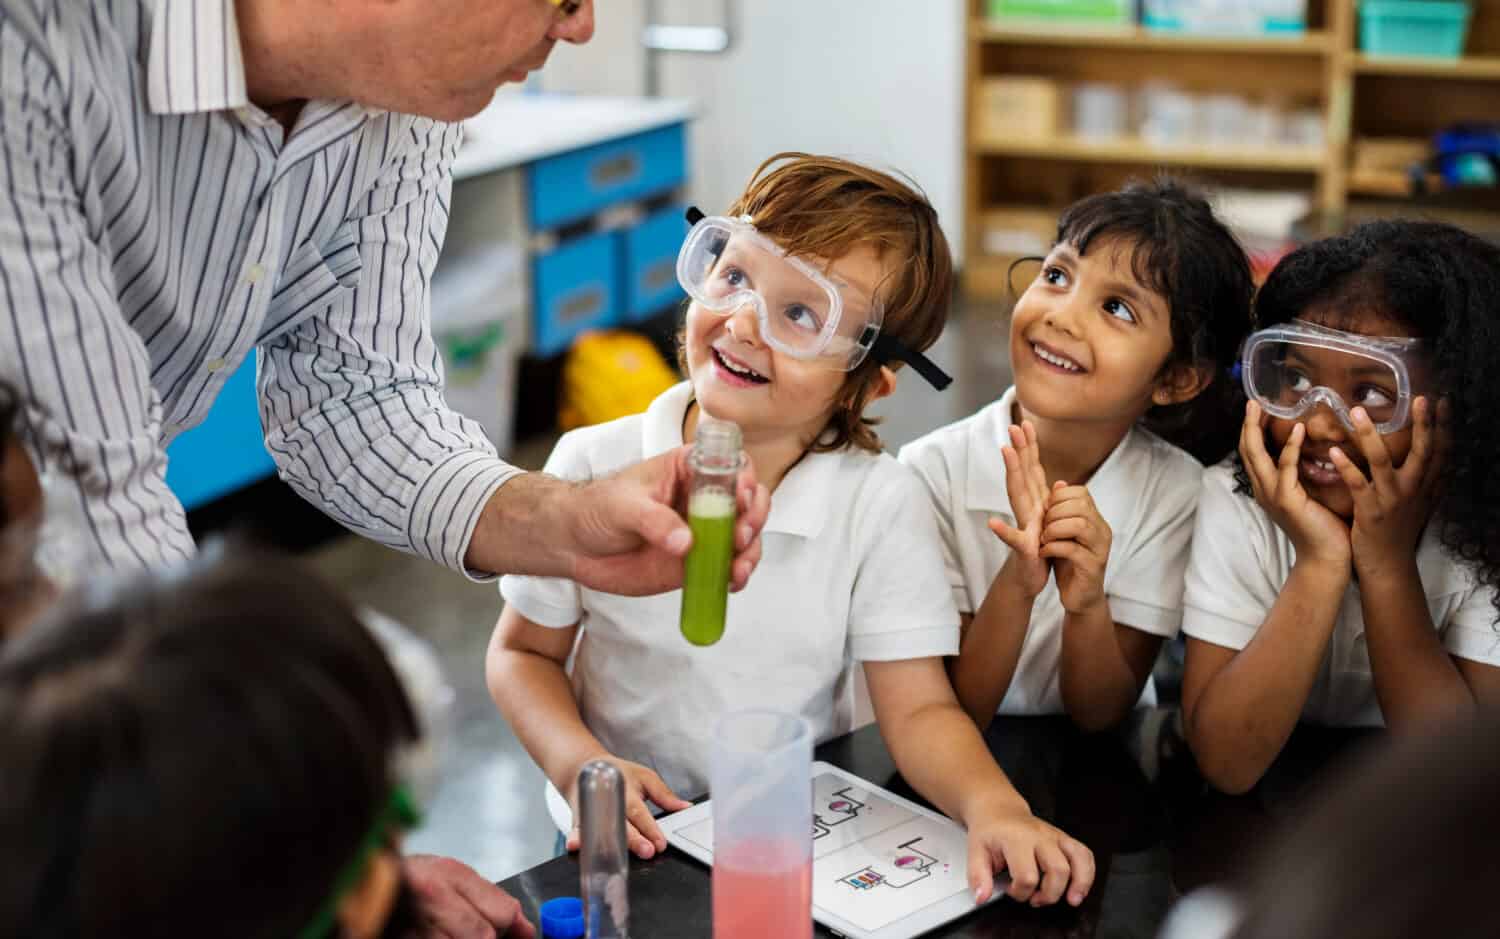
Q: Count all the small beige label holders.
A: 3